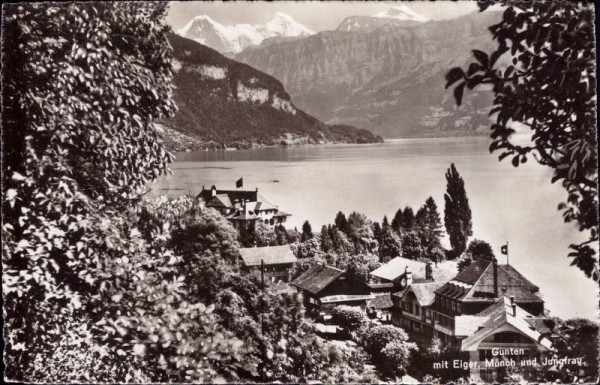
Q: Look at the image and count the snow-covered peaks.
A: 3